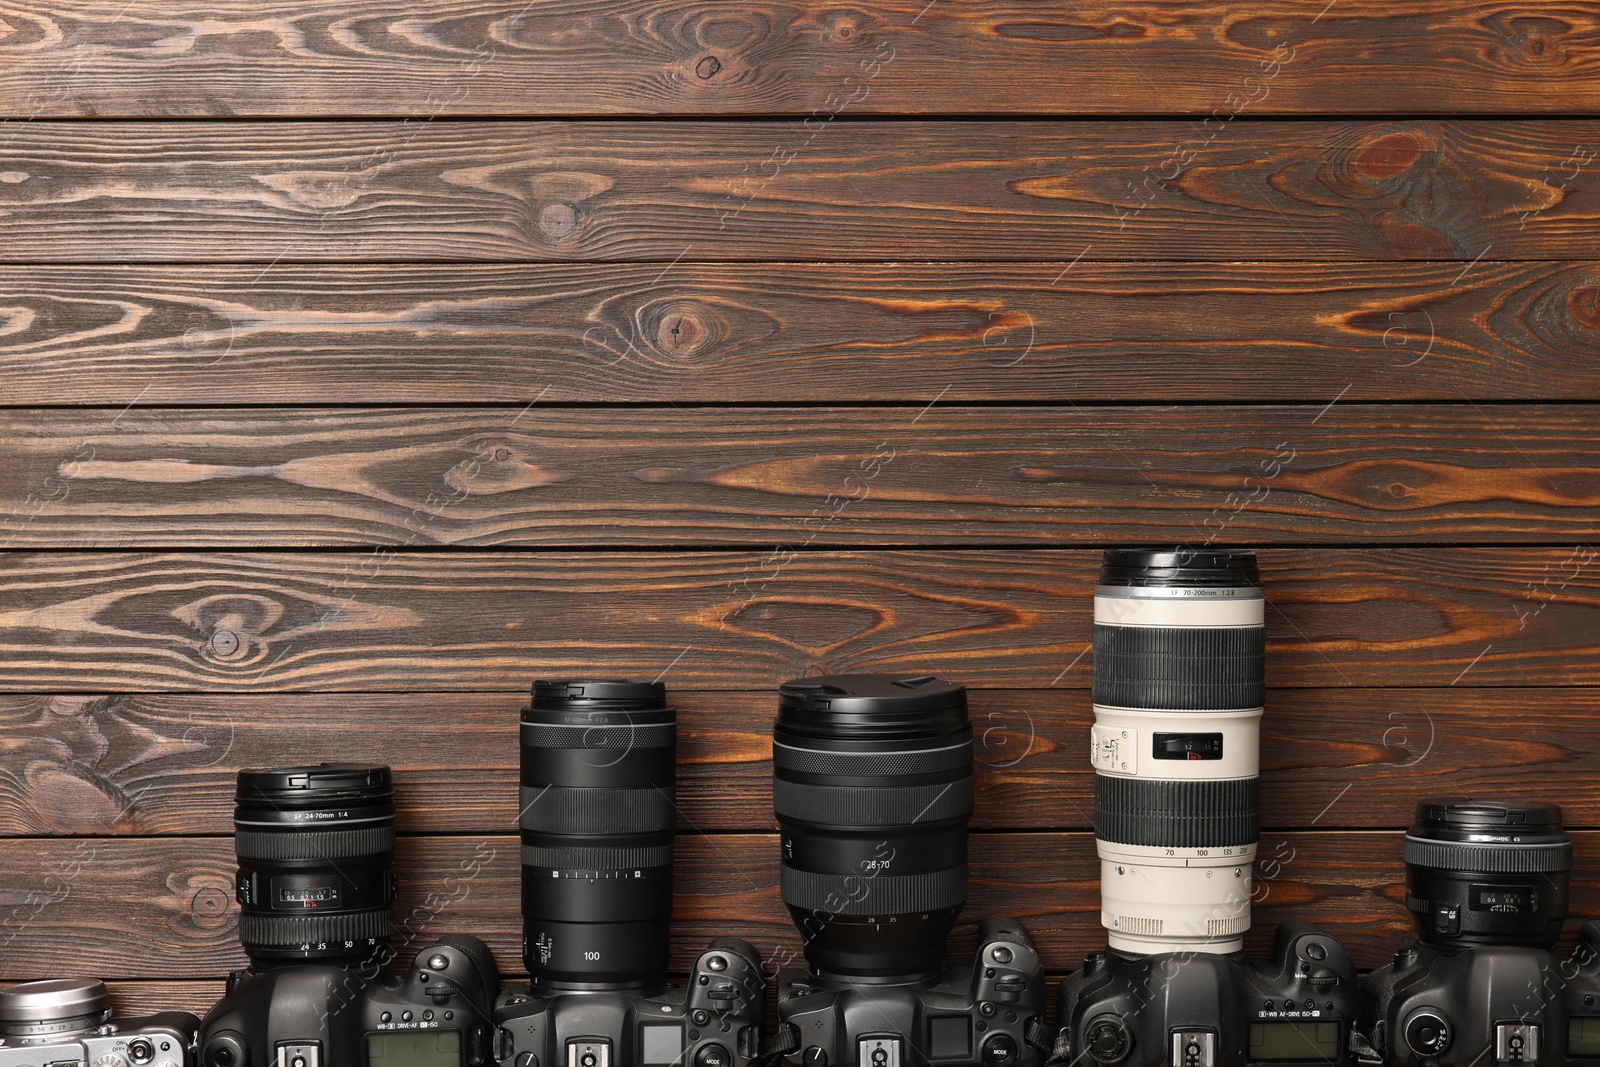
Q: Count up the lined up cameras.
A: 6